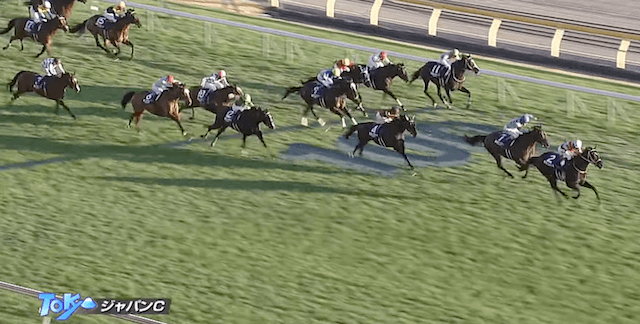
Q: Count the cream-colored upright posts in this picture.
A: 7